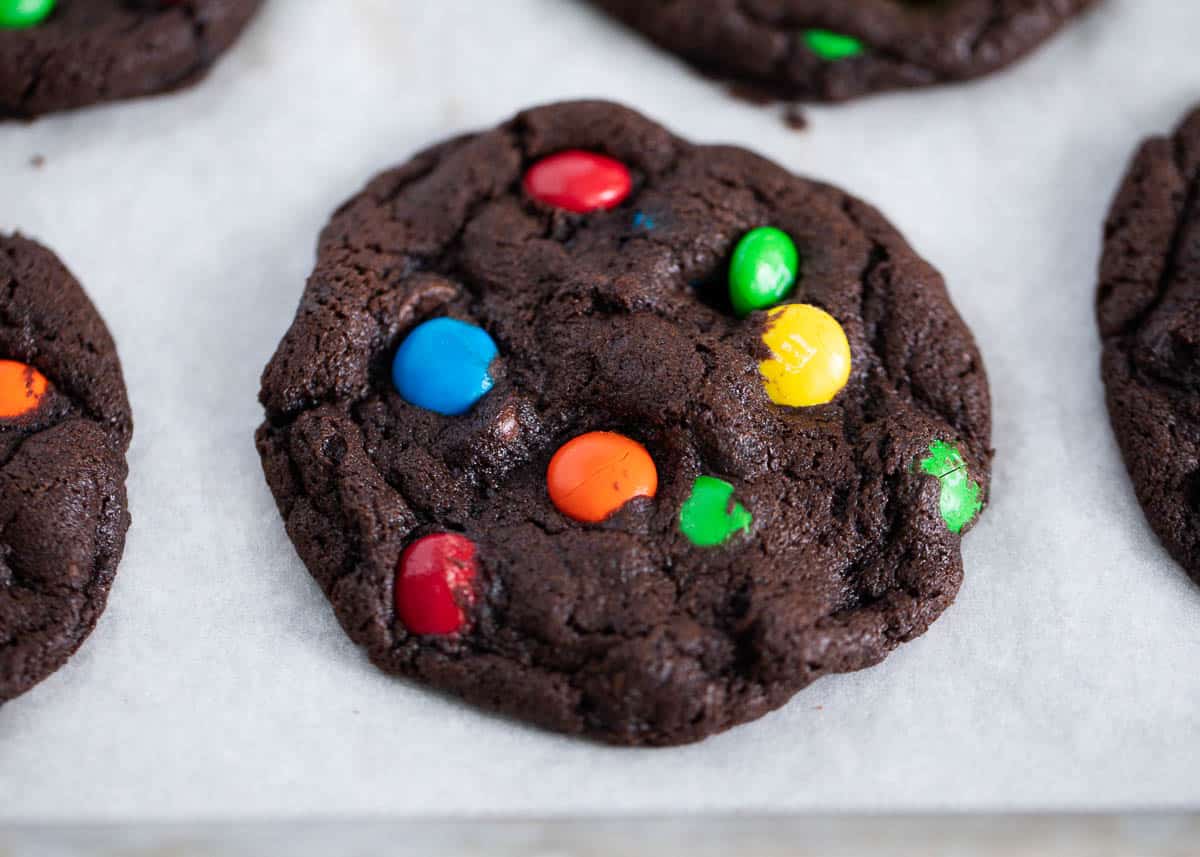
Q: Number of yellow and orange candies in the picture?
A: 3